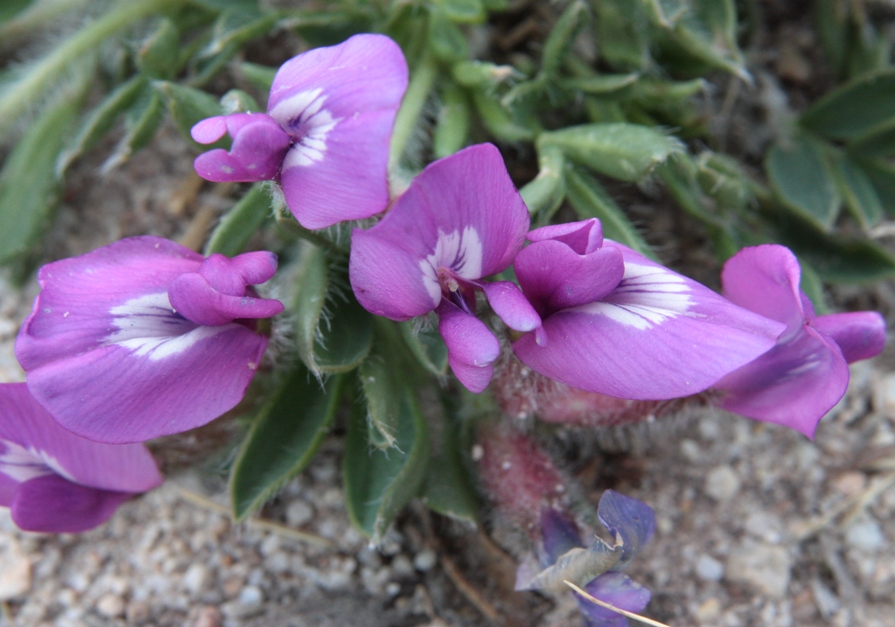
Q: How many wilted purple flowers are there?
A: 1